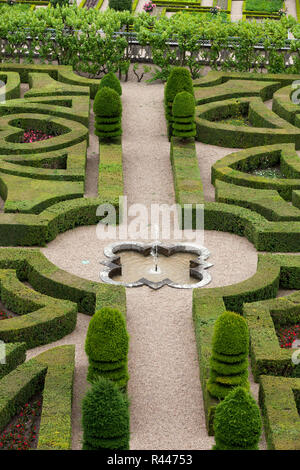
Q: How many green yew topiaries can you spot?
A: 8